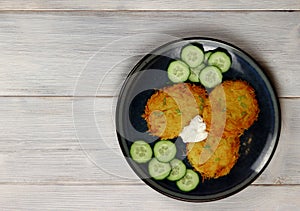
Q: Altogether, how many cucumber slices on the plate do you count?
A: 11